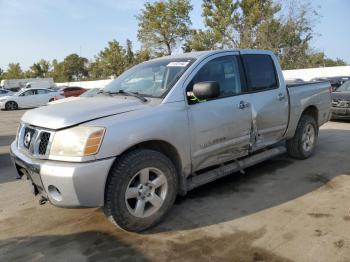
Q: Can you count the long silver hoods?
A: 1